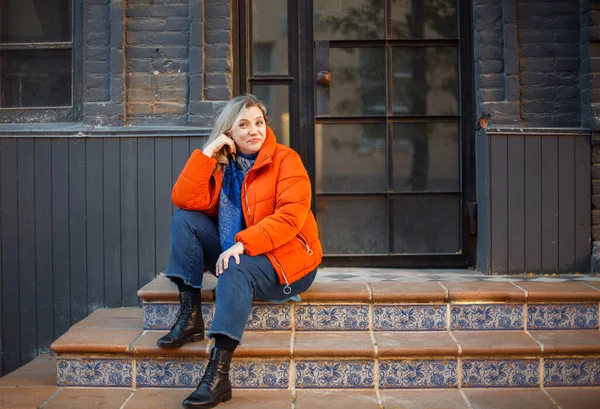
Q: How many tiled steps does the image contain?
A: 2